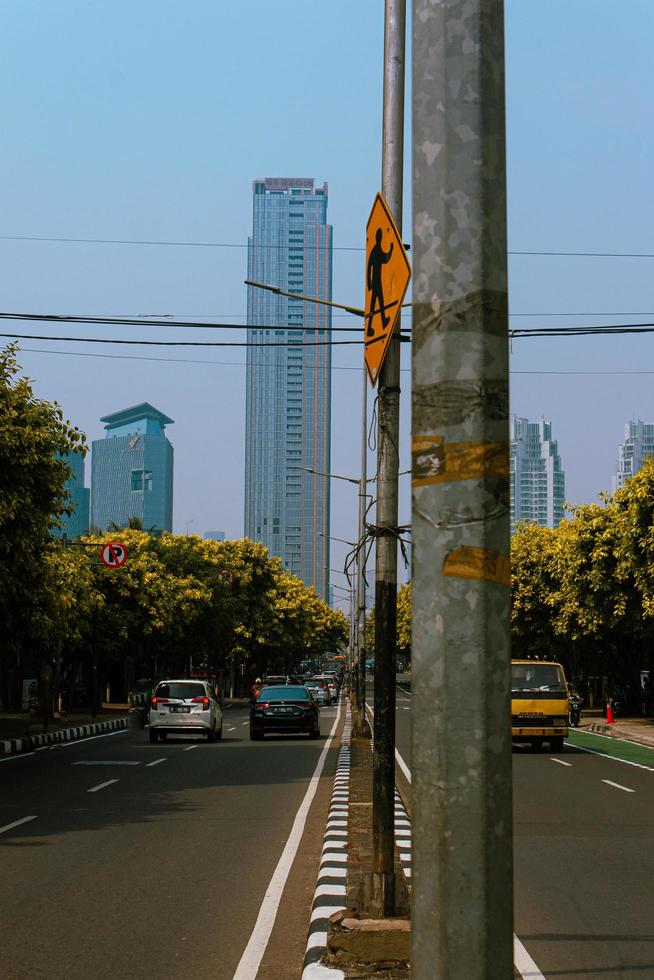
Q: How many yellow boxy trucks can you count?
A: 1